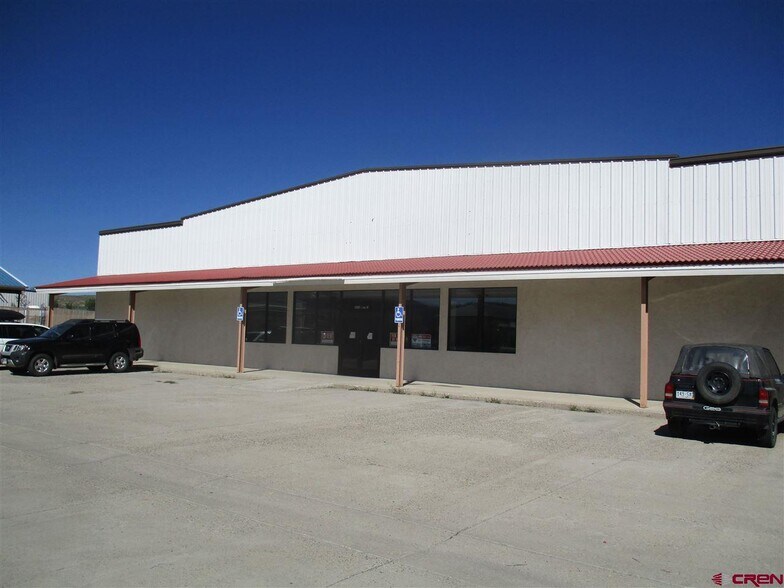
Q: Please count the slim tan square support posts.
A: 5